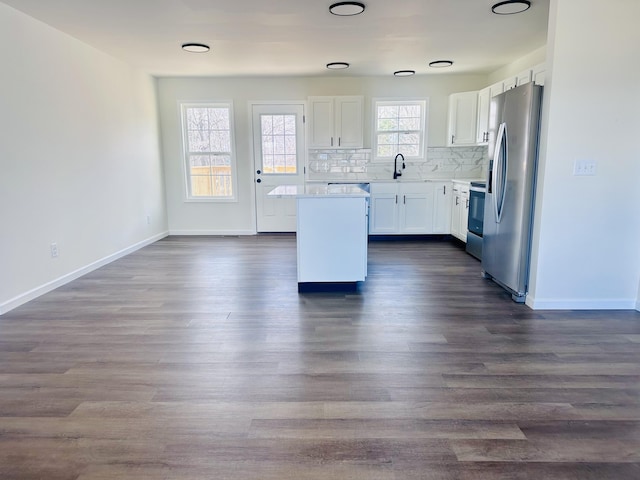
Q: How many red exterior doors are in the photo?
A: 0